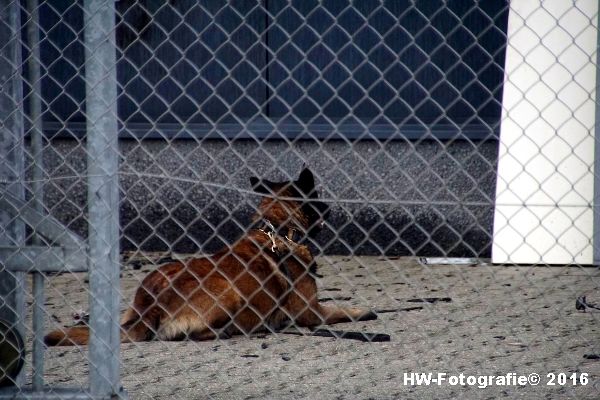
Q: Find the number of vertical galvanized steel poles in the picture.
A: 3